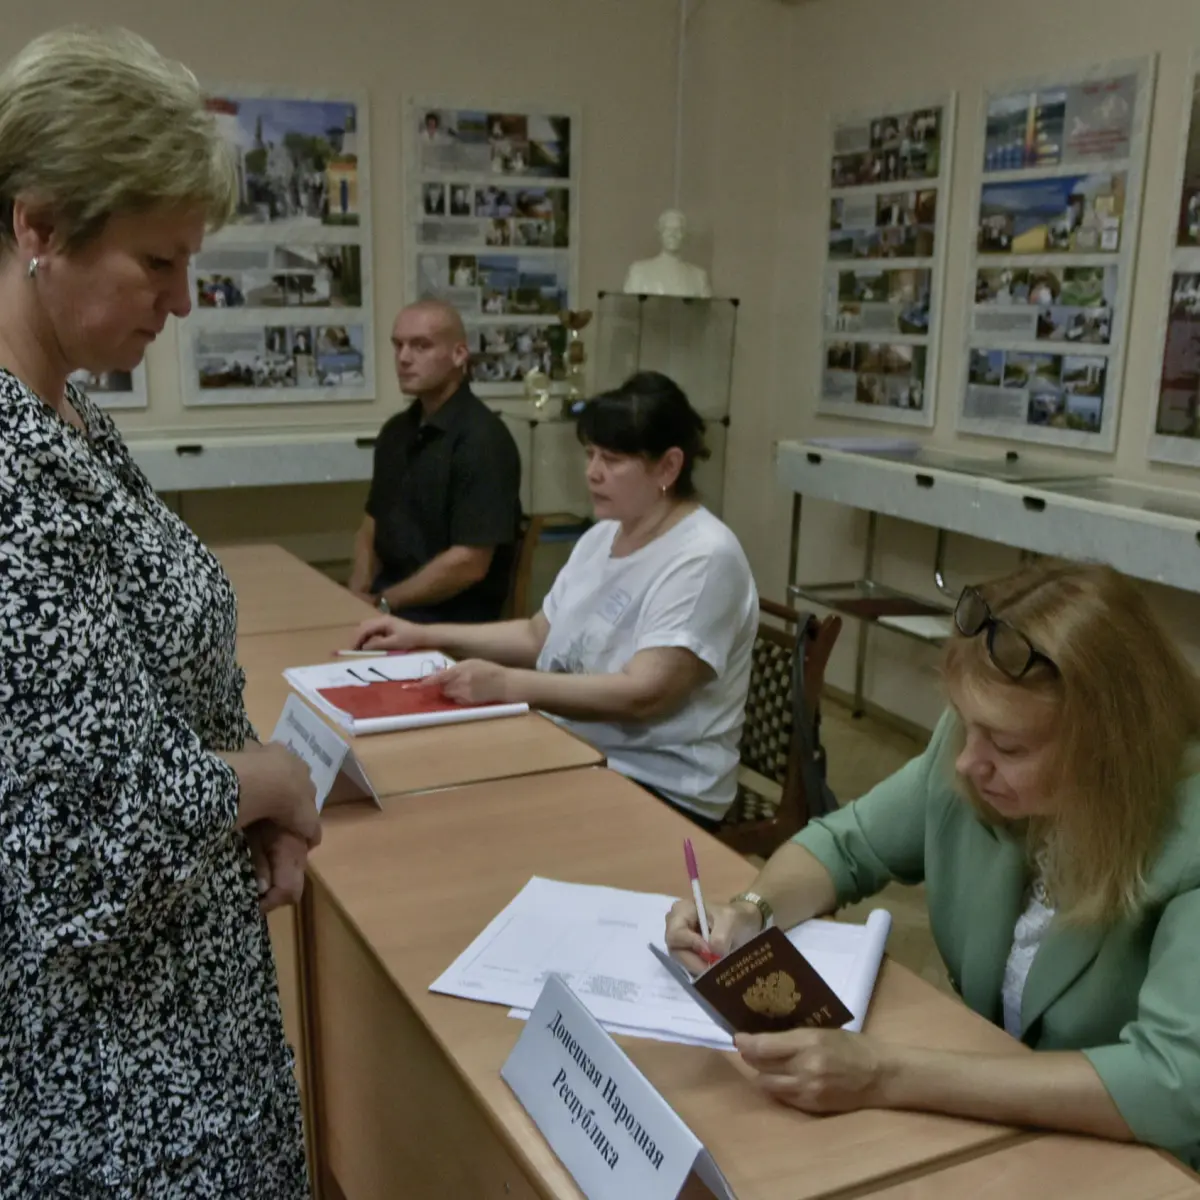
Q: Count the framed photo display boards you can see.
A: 6